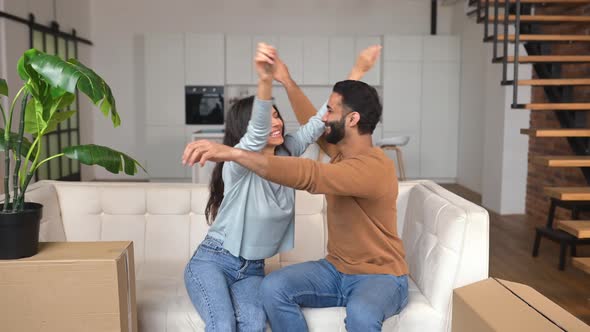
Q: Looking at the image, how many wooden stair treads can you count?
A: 11